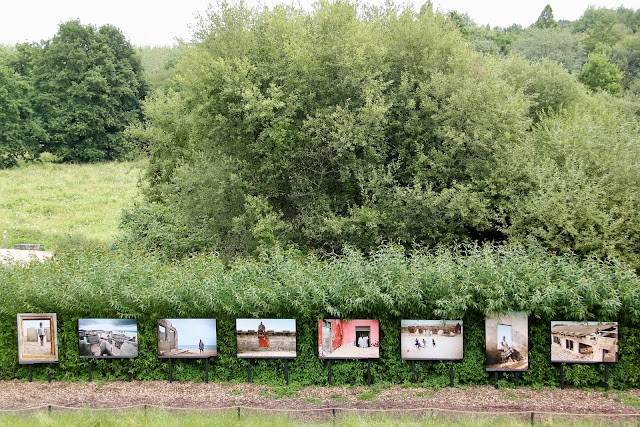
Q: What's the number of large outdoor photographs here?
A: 8